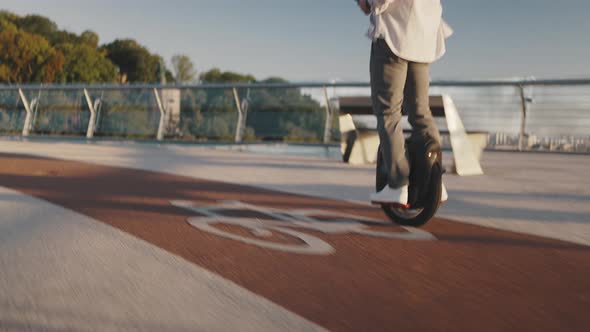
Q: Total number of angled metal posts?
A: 6